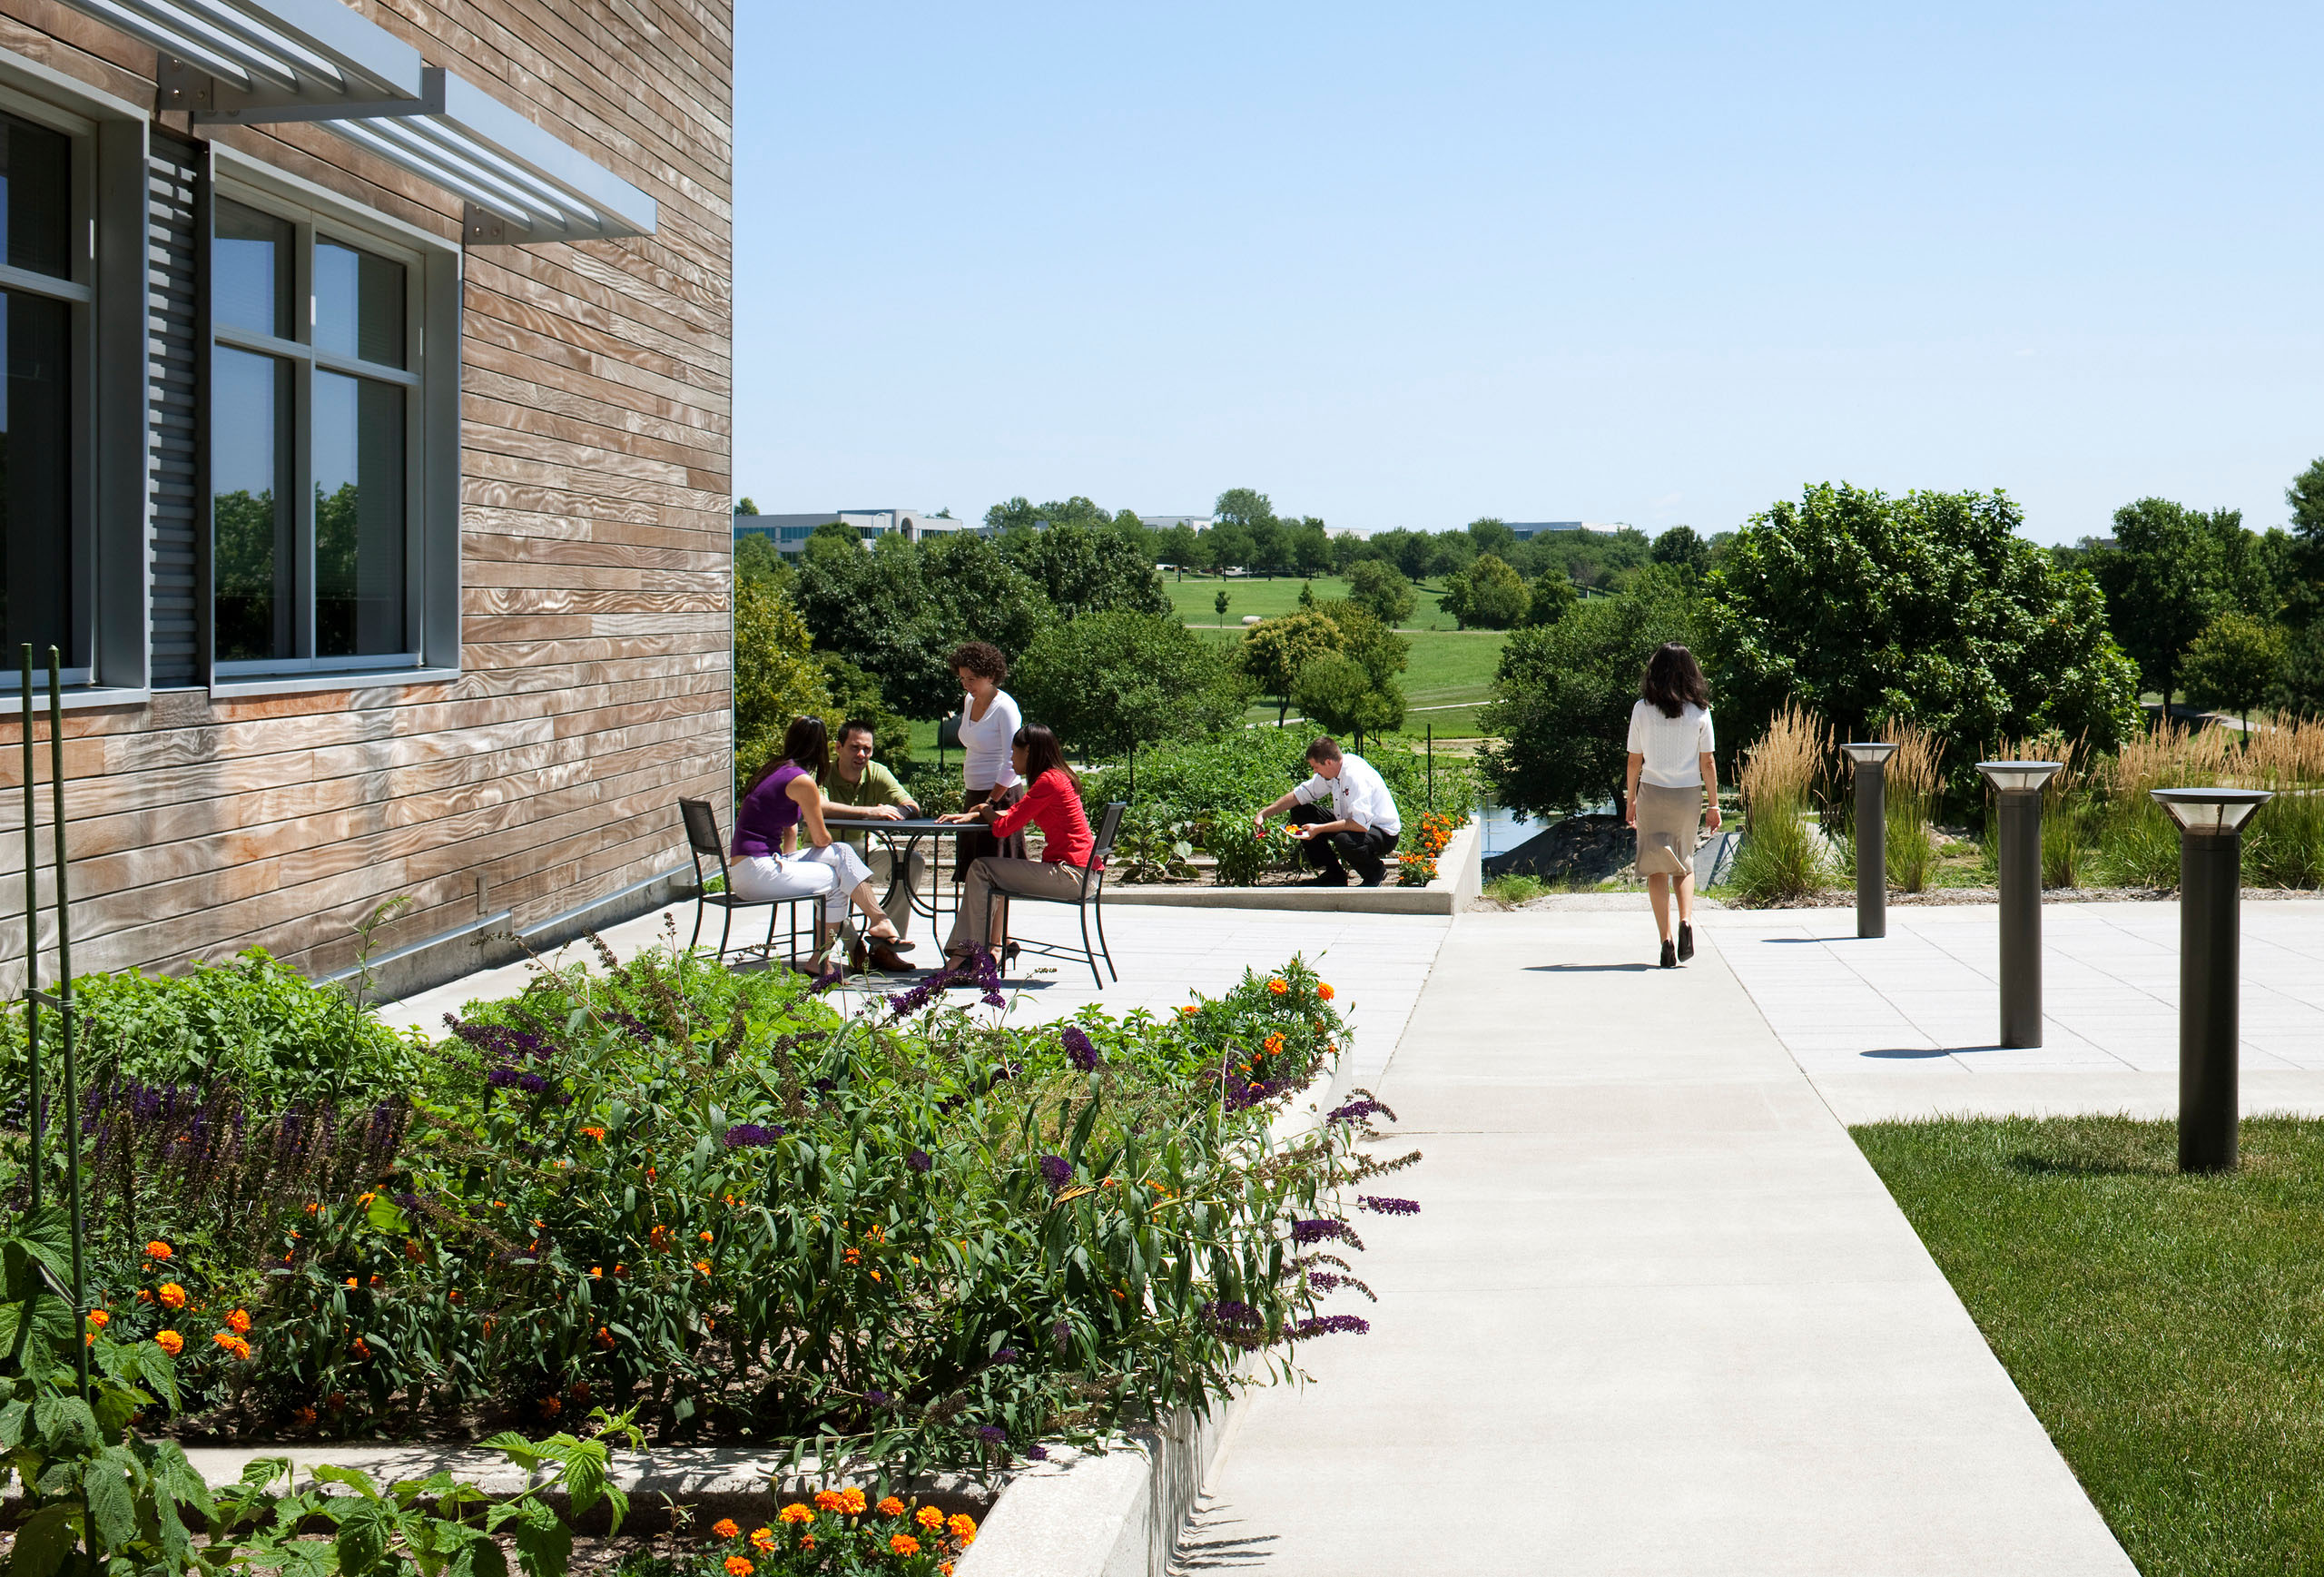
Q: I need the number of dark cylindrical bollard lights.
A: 3